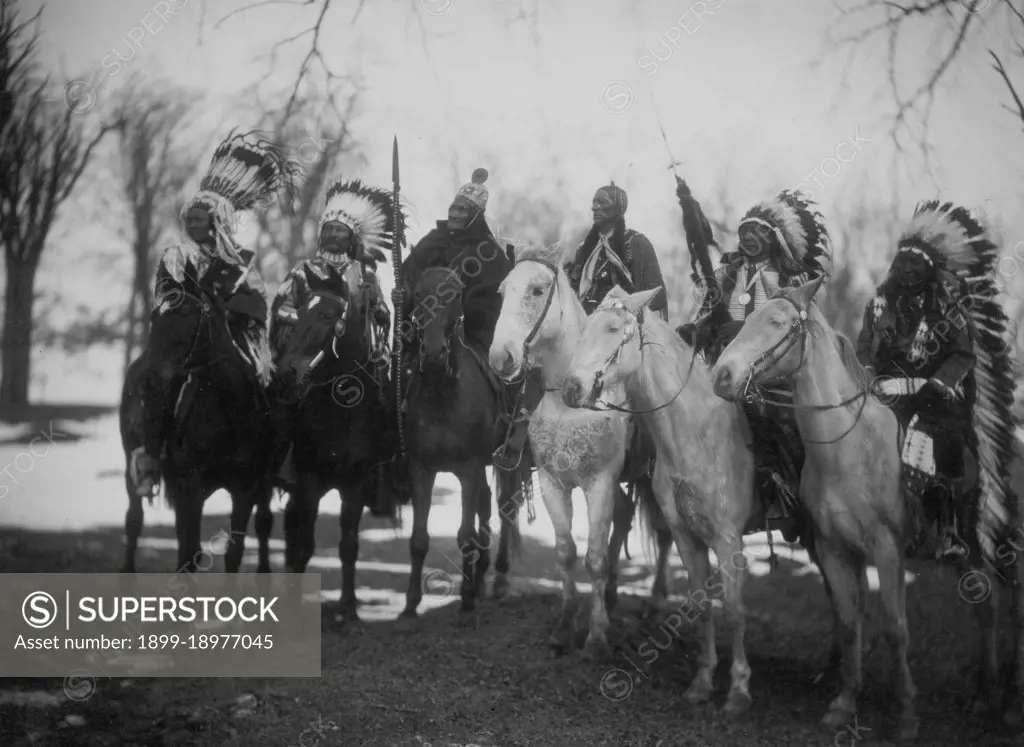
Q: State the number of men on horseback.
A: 6